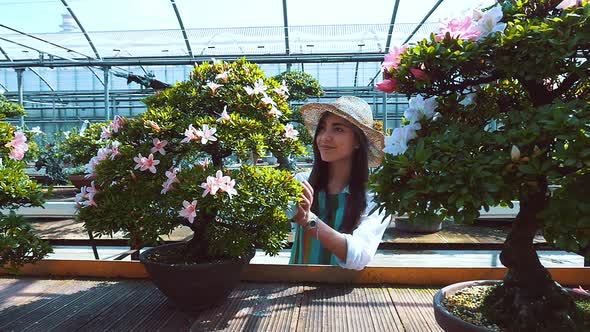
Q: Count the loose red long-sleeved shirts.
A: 0